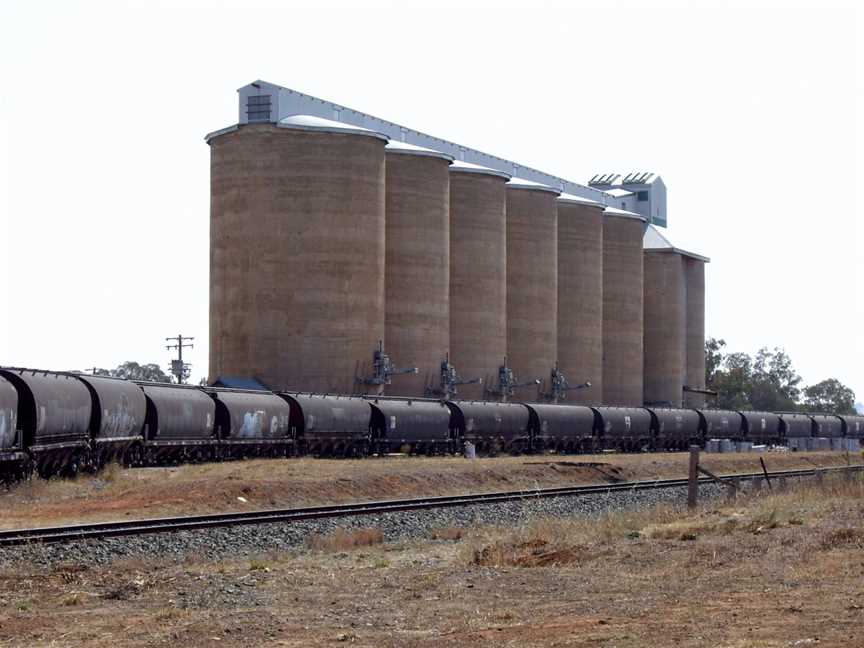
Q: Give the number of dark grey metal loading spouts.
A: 4